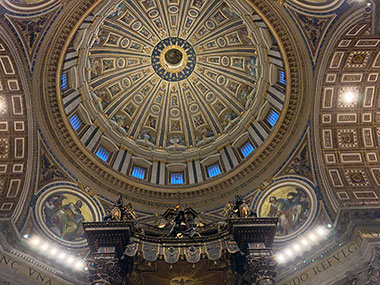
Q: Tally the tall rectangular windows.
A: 9